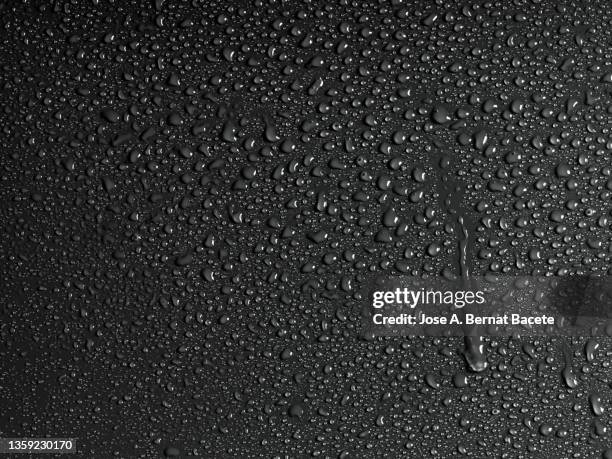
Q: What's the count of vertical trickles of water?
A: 1